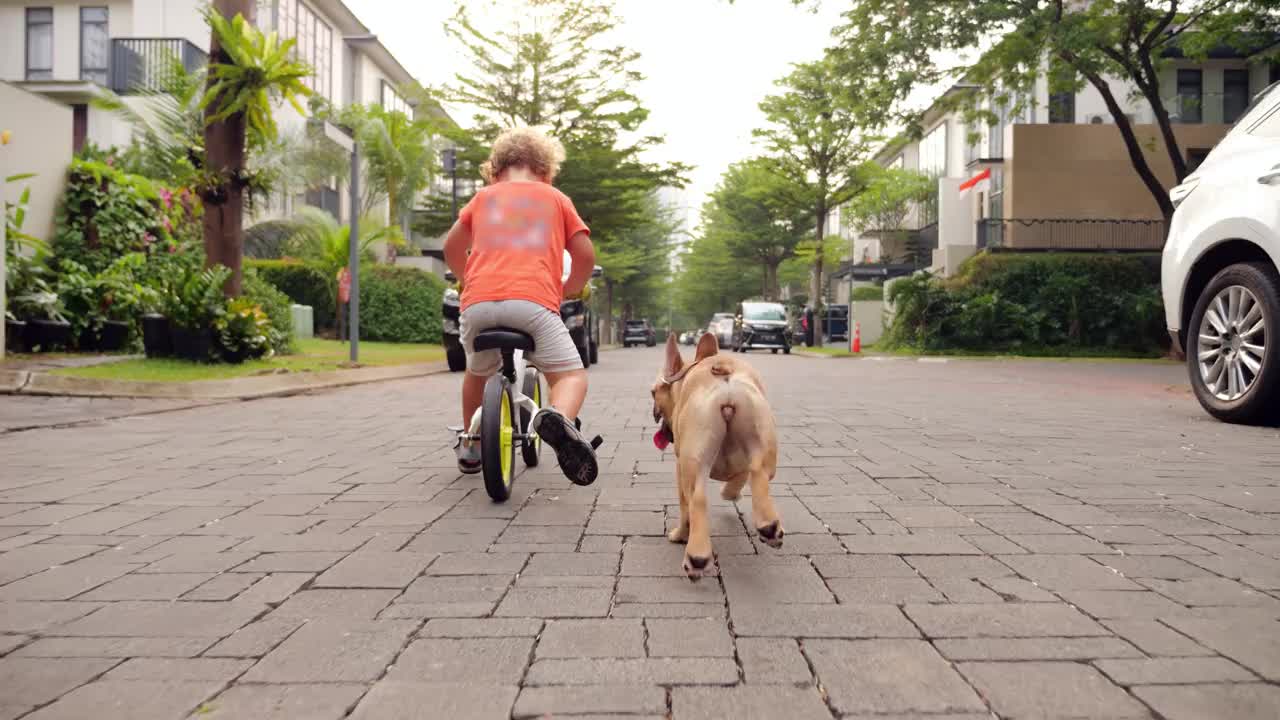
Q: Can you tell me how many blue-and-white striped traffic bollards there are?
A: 0